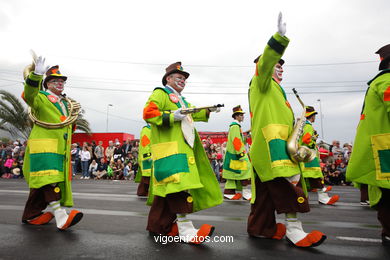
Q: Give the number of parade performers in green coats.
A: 7